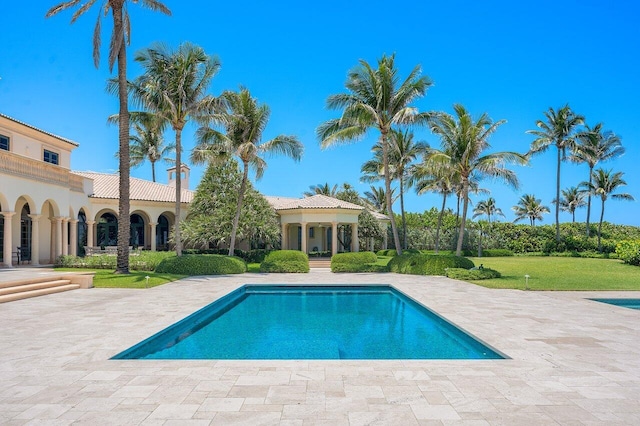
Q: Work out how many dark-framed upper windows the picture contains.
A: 2